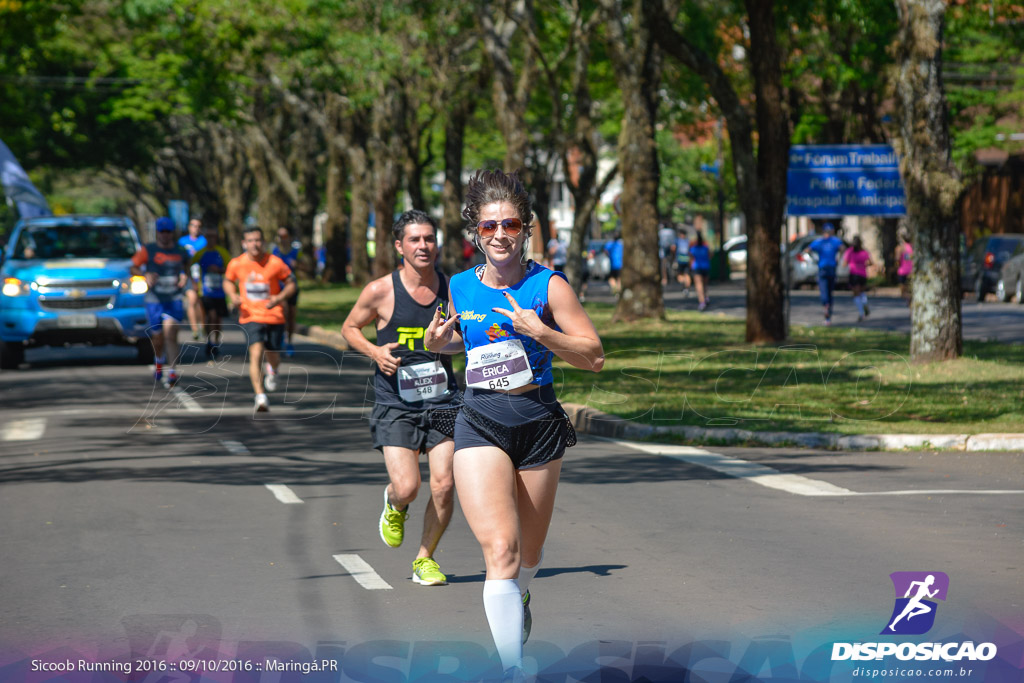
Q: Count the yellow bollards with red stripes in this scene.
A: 0